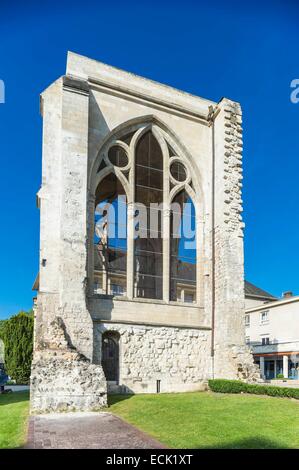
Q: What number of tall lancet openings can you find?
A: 3